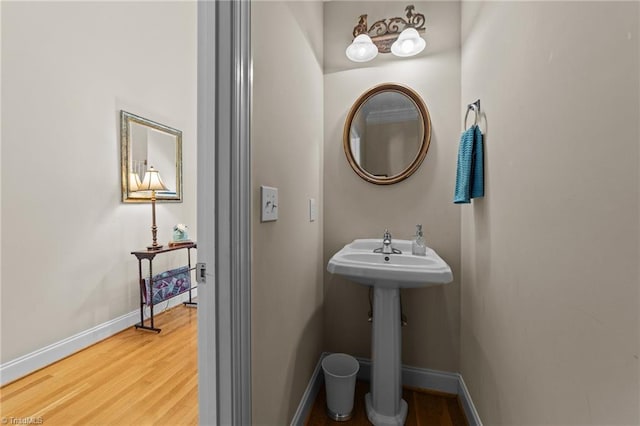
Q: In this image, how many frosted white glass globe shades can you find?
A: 2